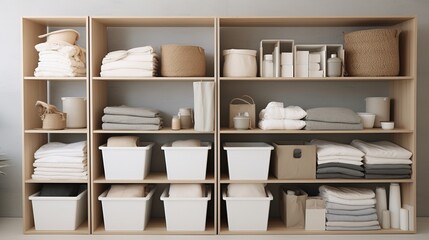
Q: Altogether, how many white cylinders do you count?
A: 5